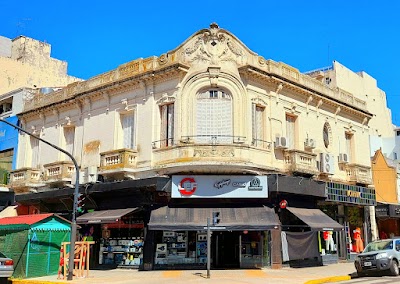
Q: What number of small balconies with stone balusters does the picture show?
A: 5